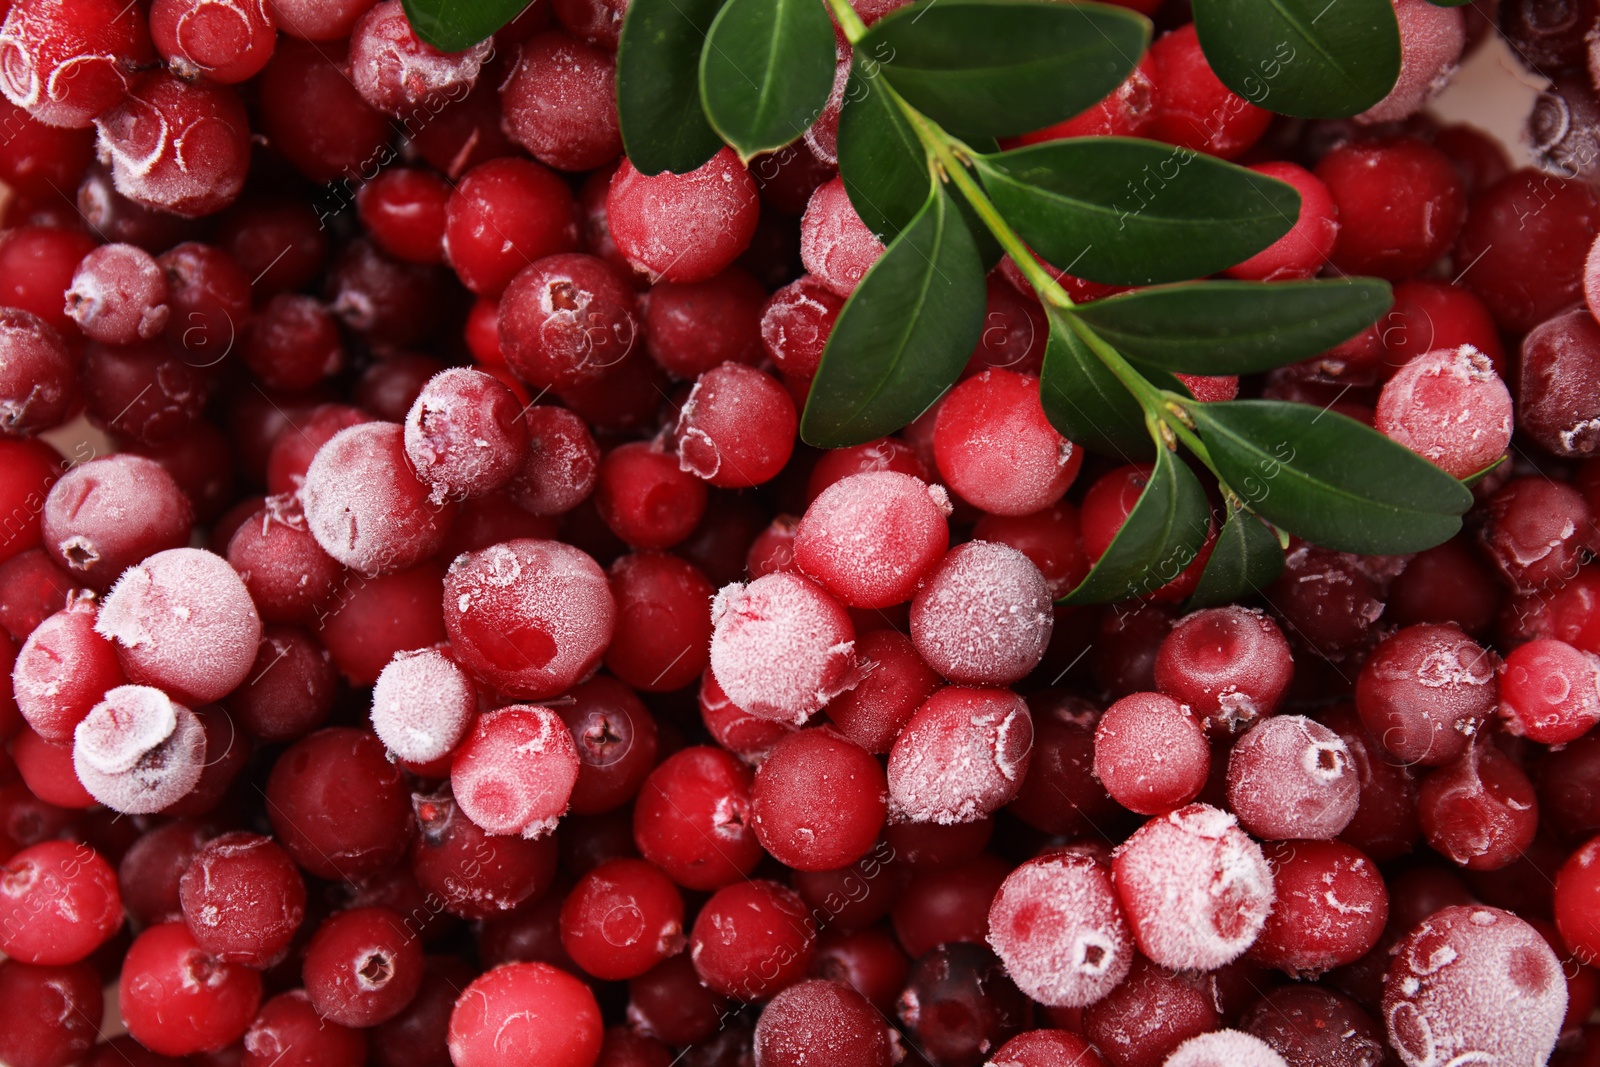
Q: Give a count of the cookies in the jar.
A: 0